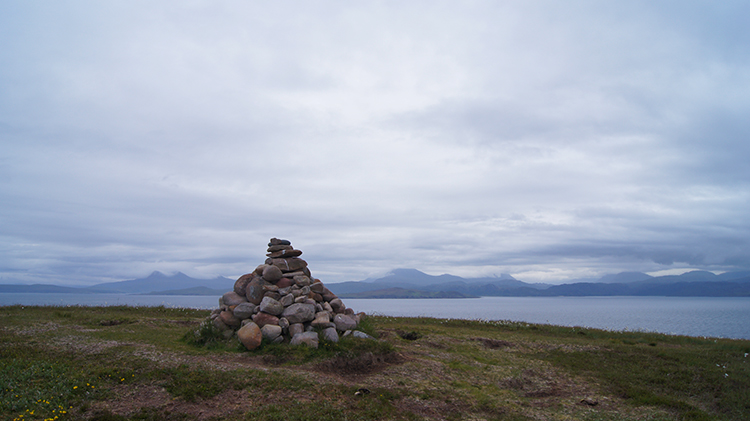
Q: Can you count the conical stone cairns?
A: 1